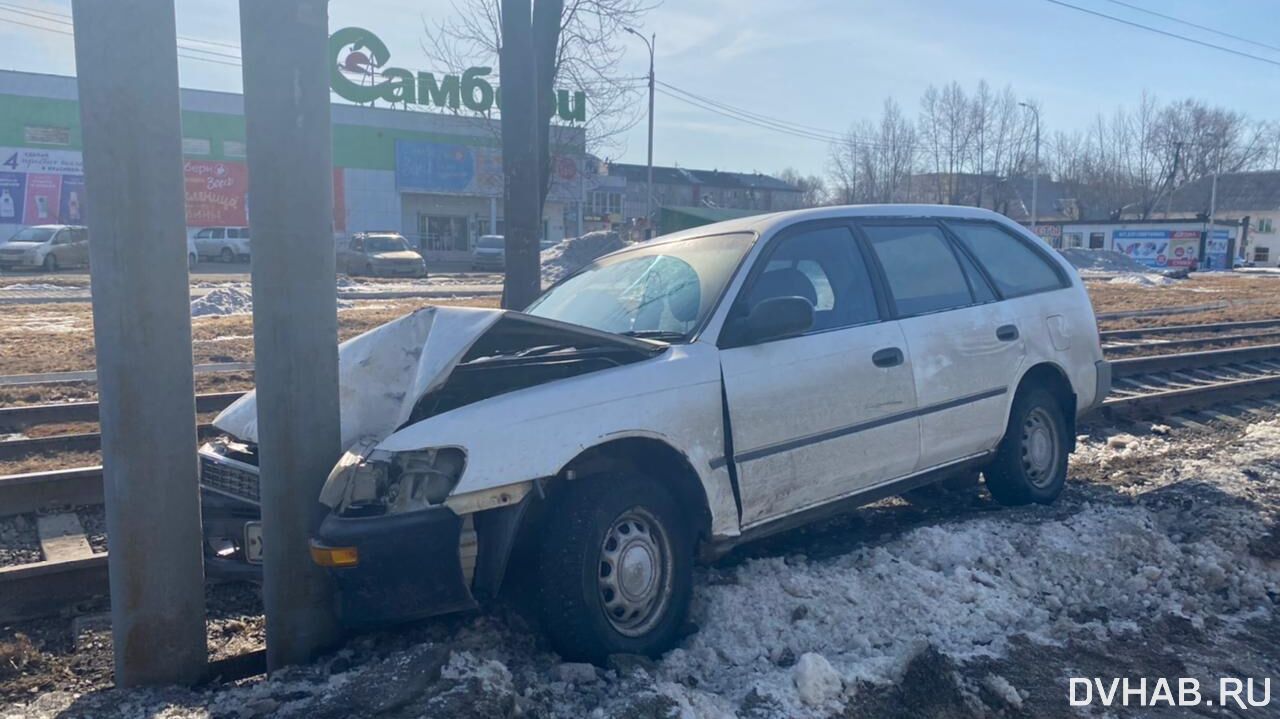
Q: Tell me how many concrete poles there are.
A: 2